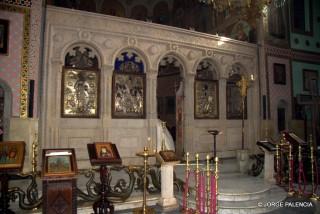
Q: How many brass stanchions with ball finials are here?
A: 8